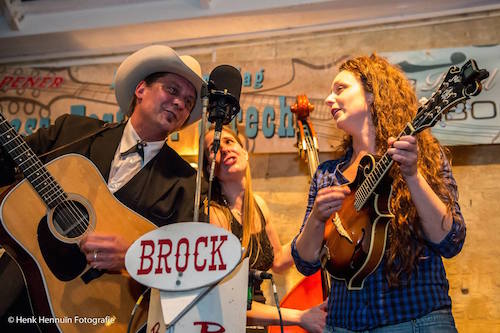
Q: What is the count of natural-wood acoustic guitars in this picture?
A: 1